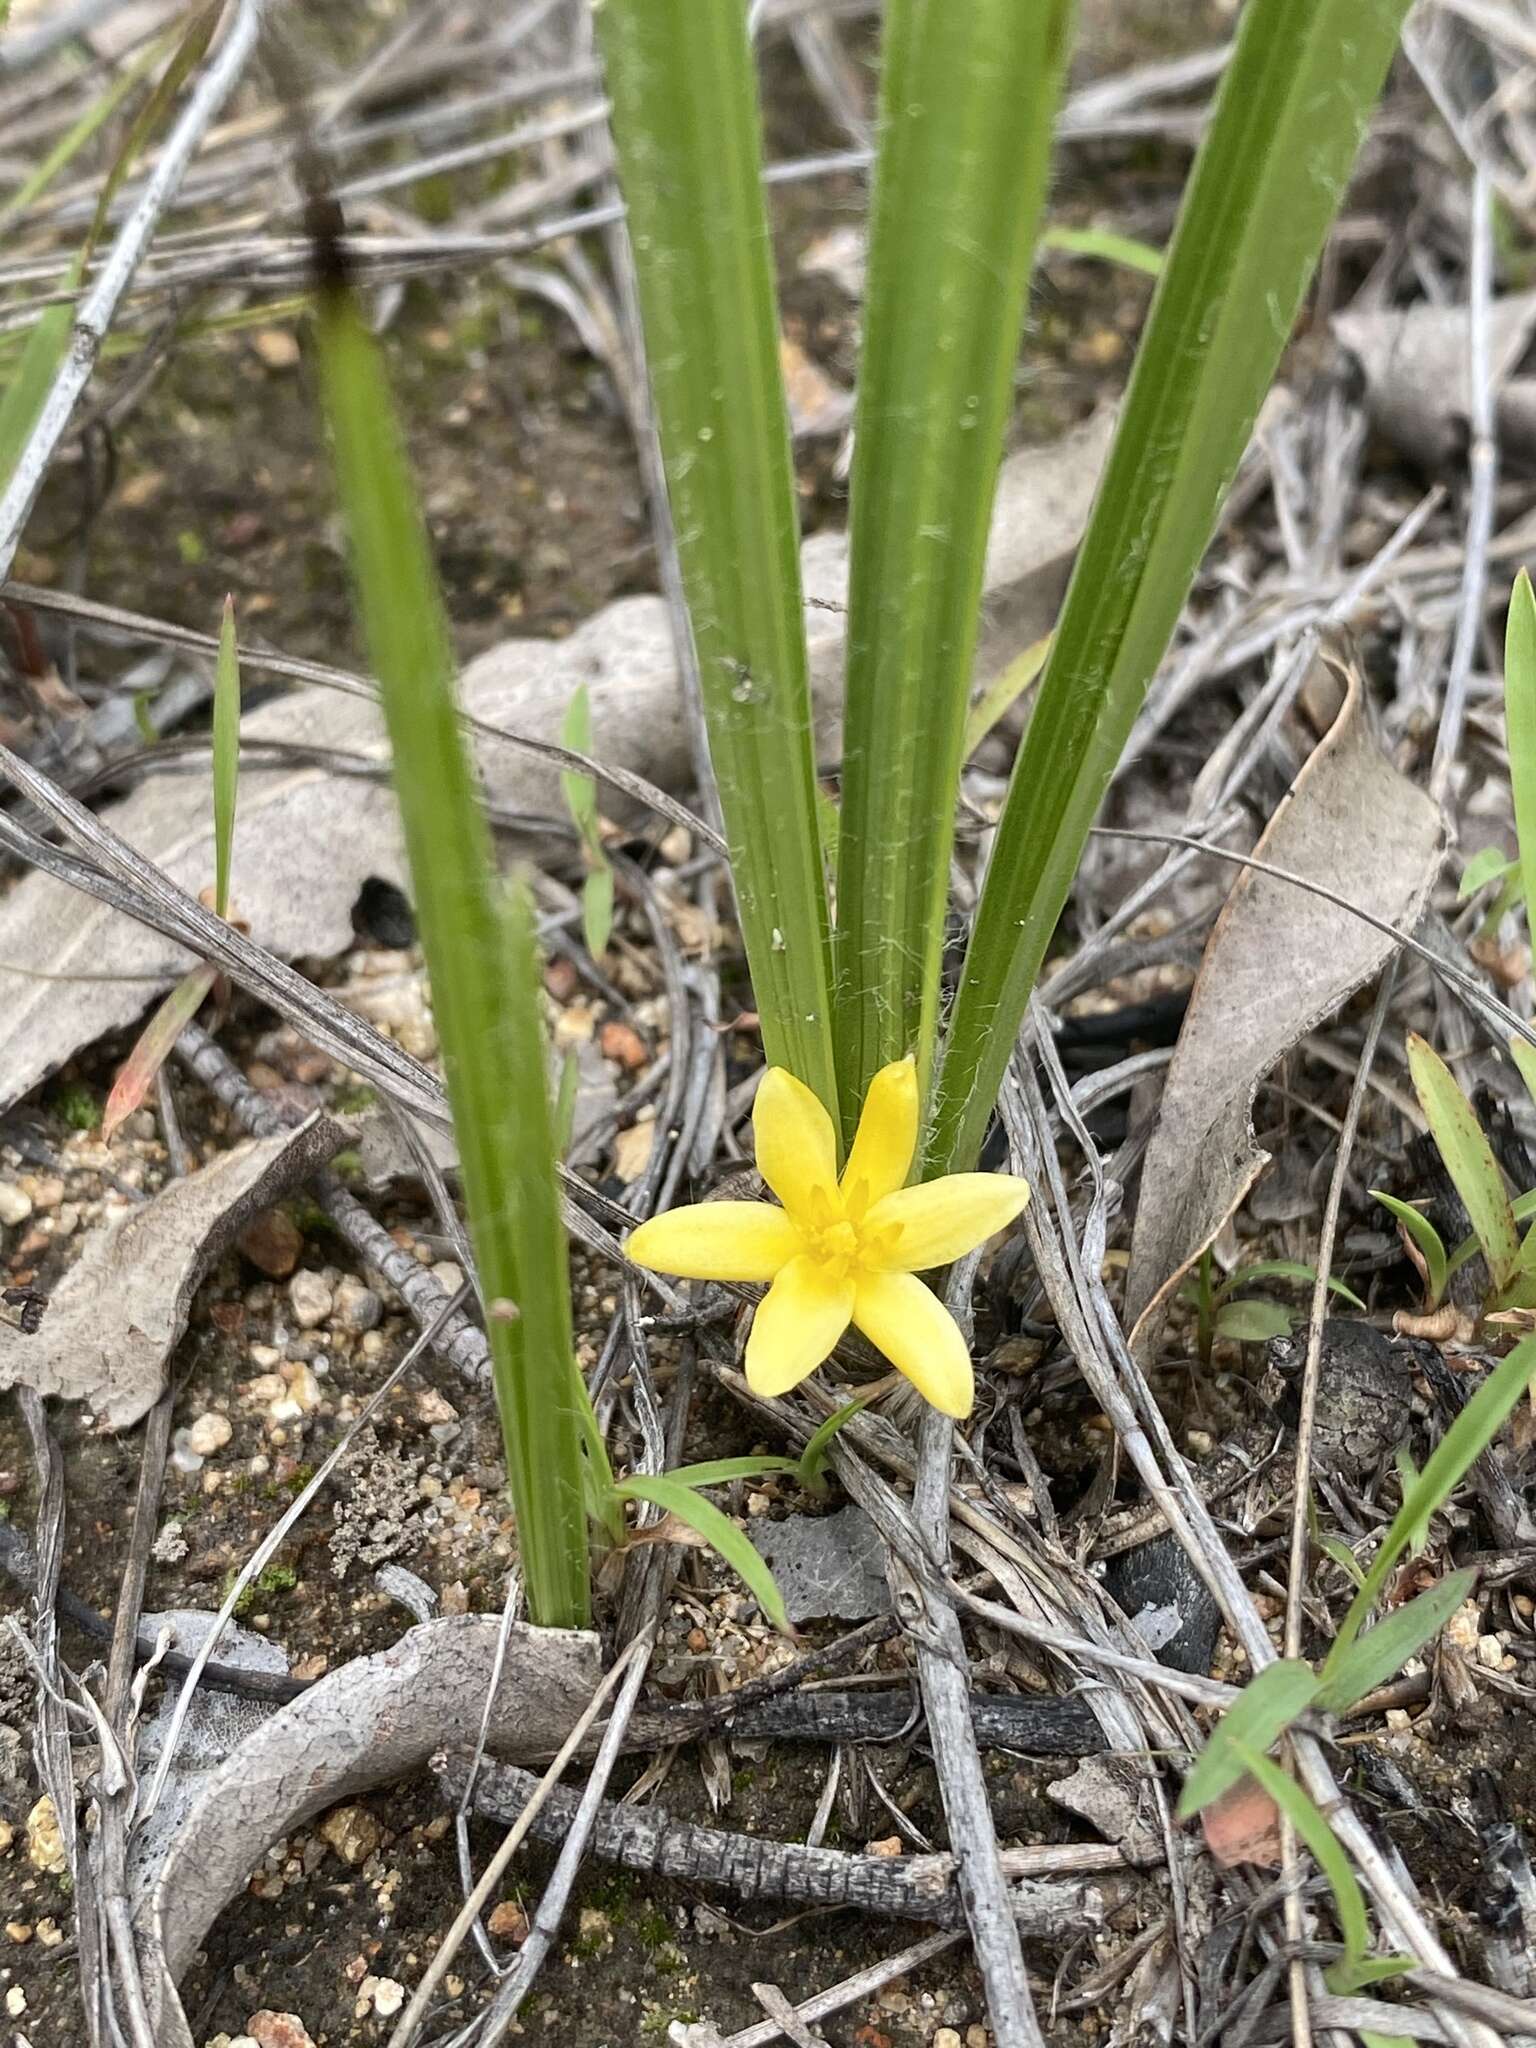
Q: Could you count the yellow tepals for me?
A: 6